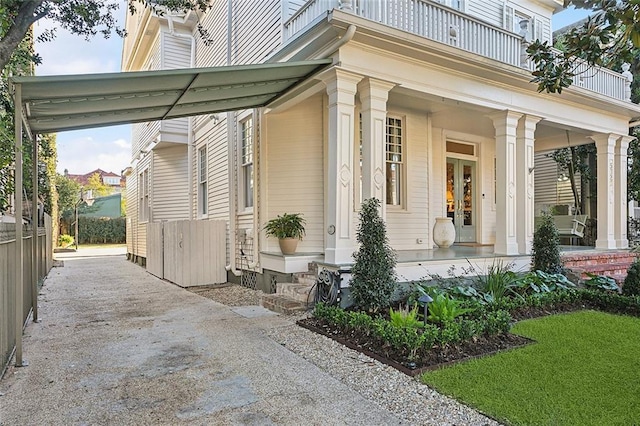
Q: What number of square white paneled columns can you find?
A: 6